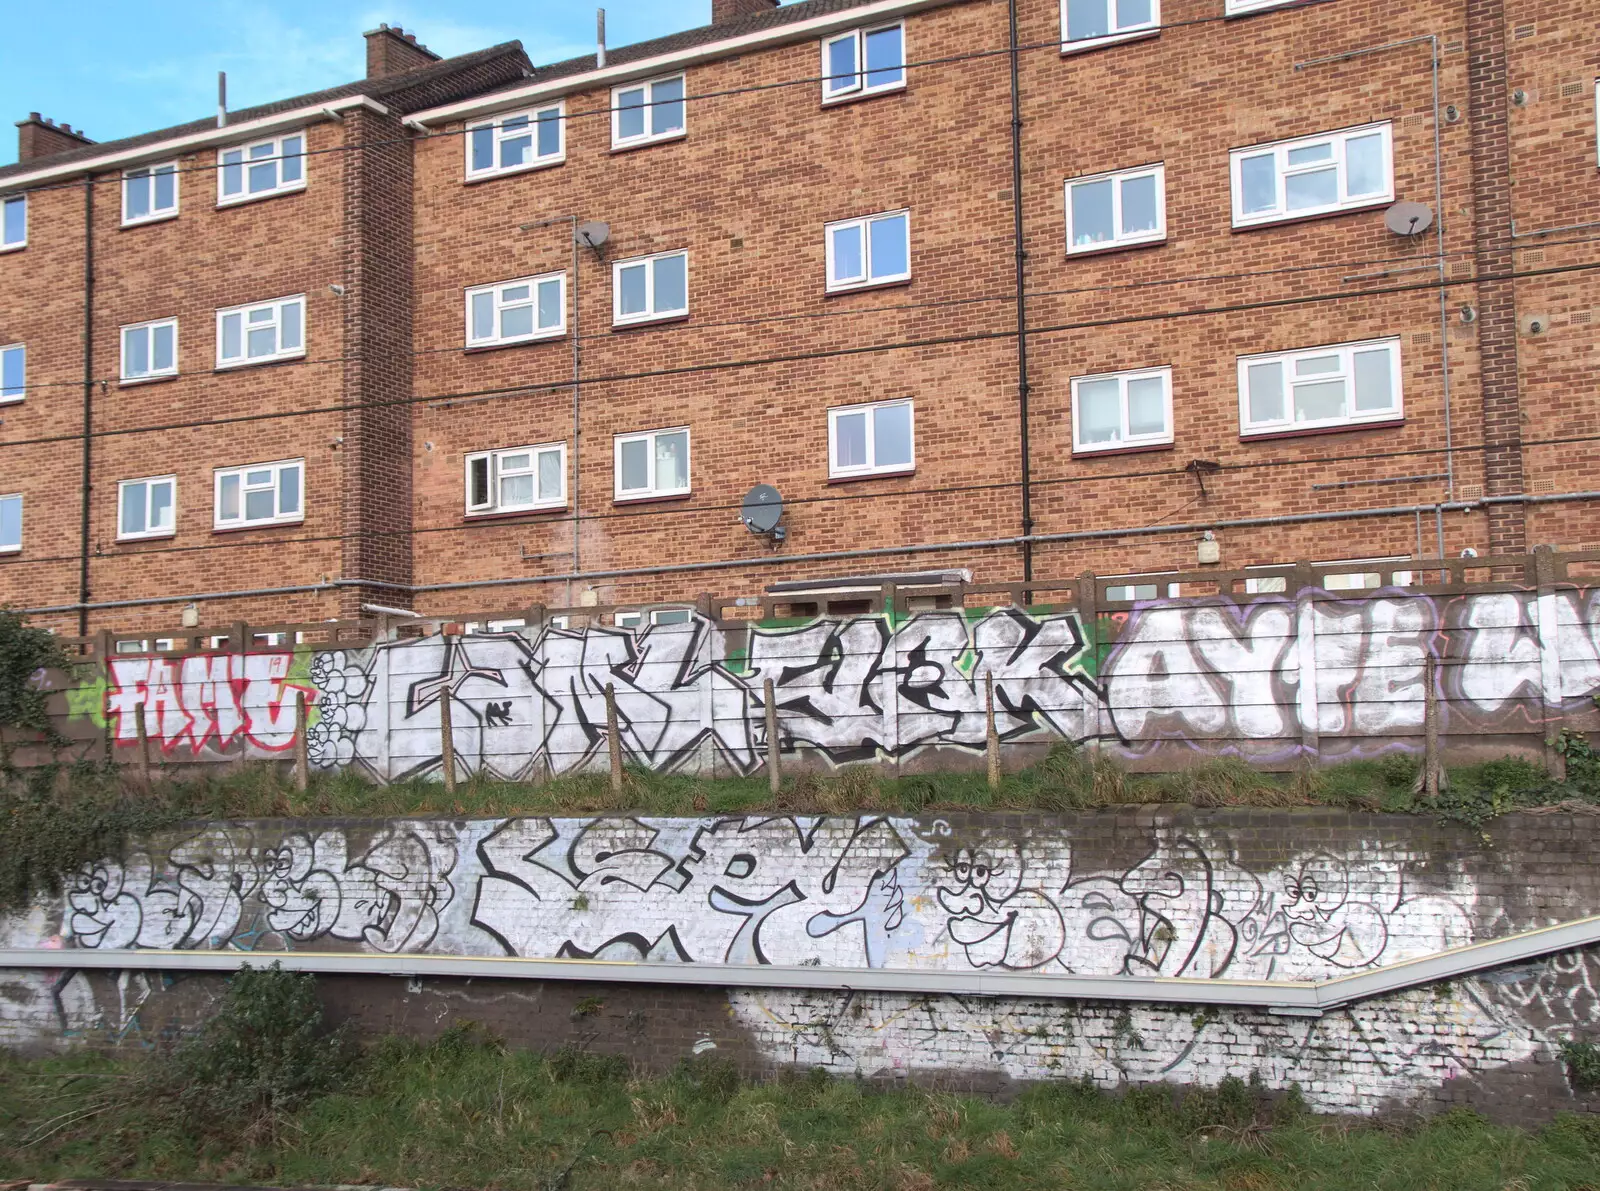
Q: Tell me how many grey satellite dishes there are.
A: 3